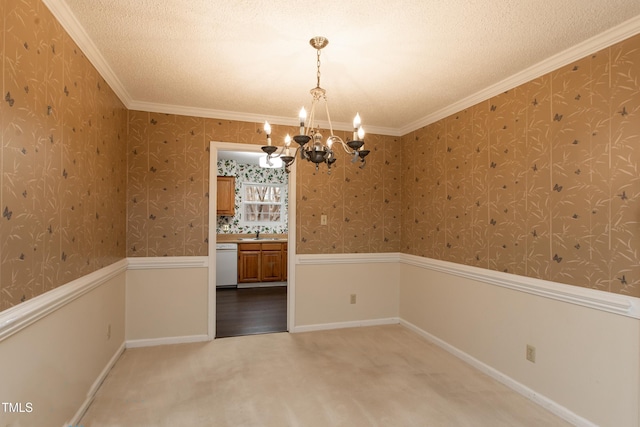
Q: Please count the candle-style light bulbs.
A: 6